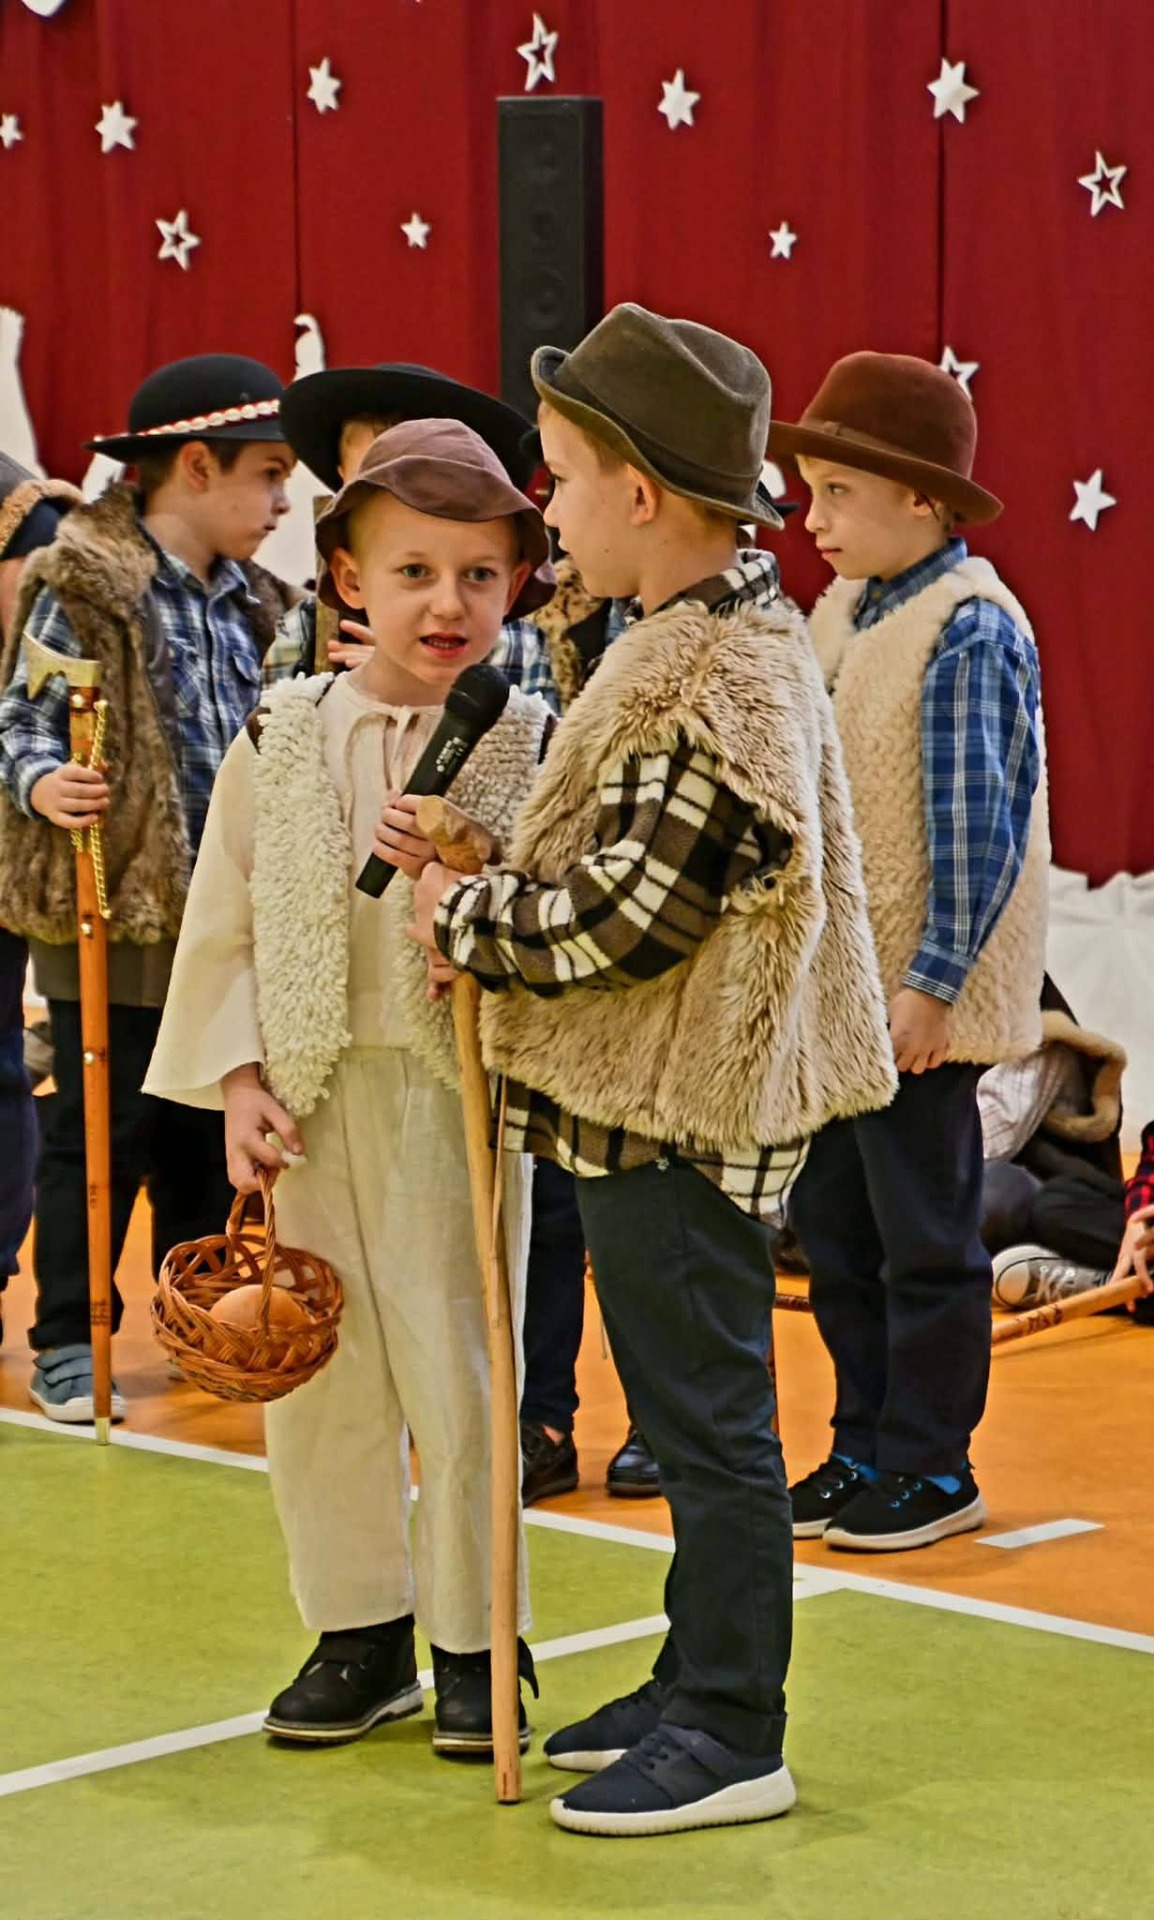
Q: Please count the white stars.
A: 12